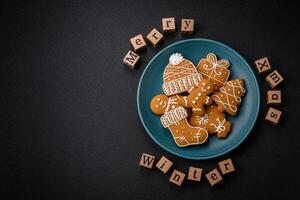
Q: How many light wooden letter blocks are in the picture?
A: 15